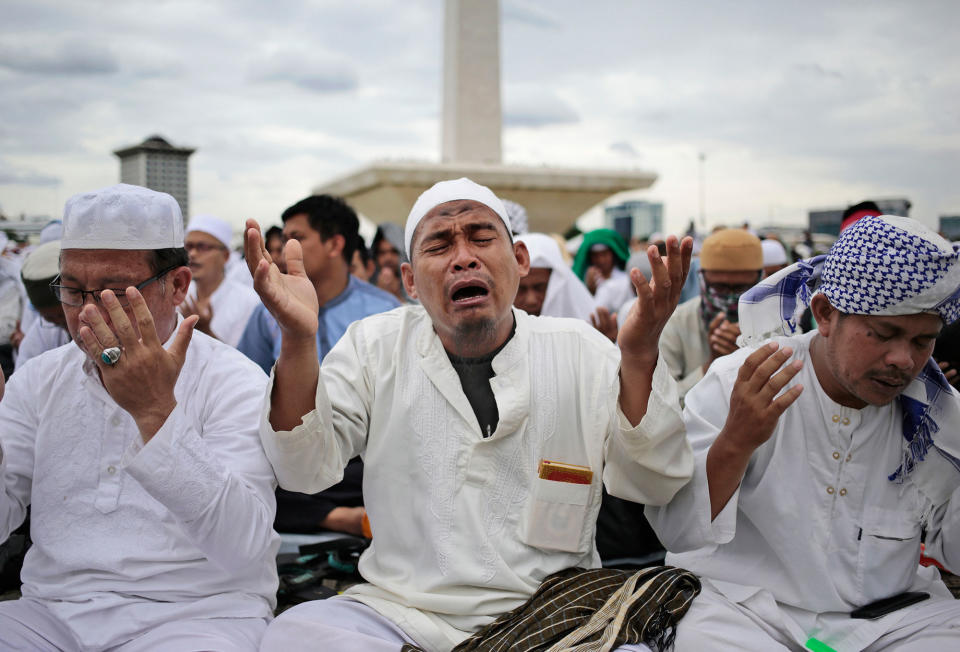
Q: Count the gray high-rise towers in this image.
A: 1